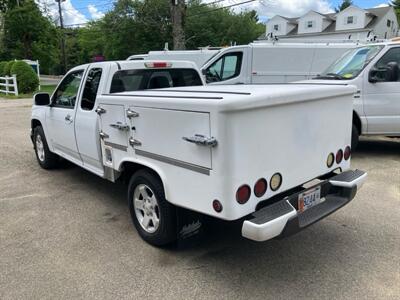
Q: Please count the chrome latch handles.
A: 2